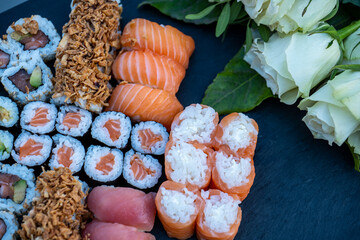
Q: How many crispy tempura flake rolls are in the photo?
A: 2